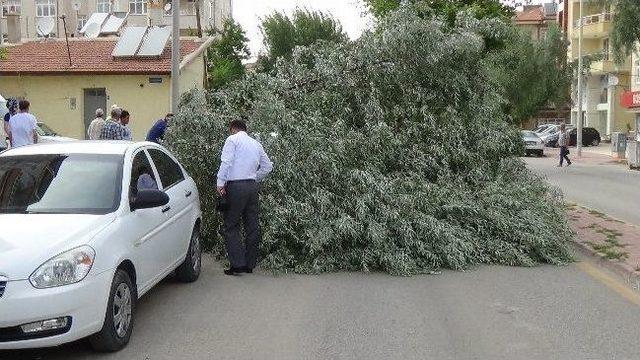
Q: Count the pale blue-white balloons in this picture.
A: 0